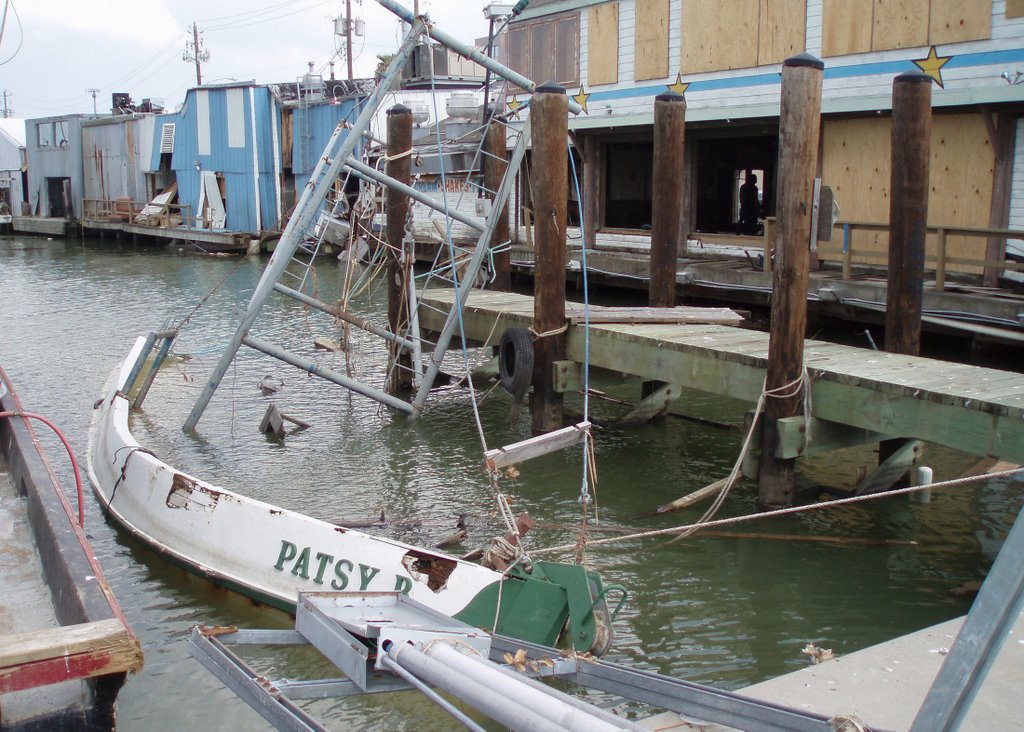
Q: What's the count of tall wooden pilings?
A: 6